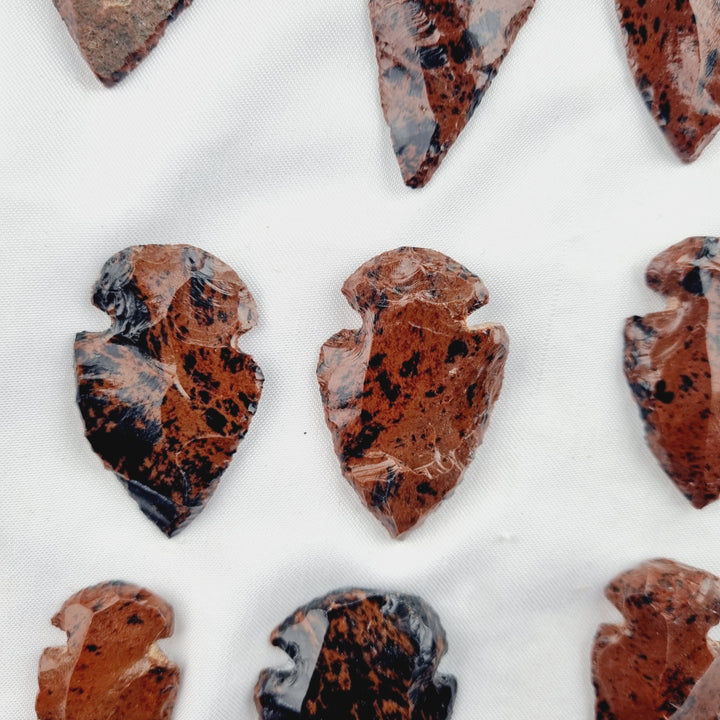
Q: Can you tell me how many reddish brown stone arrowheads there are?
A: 9